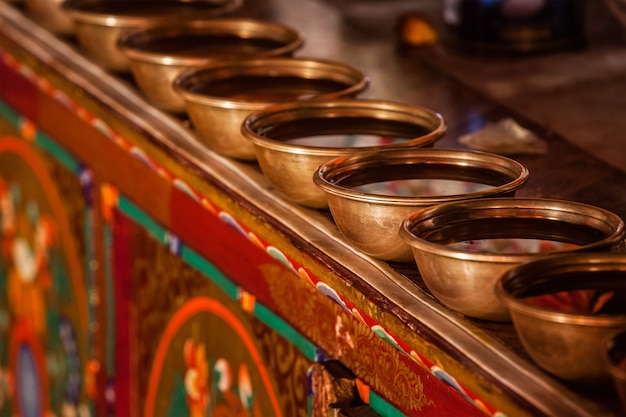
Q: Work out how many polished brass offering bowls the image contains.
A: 9